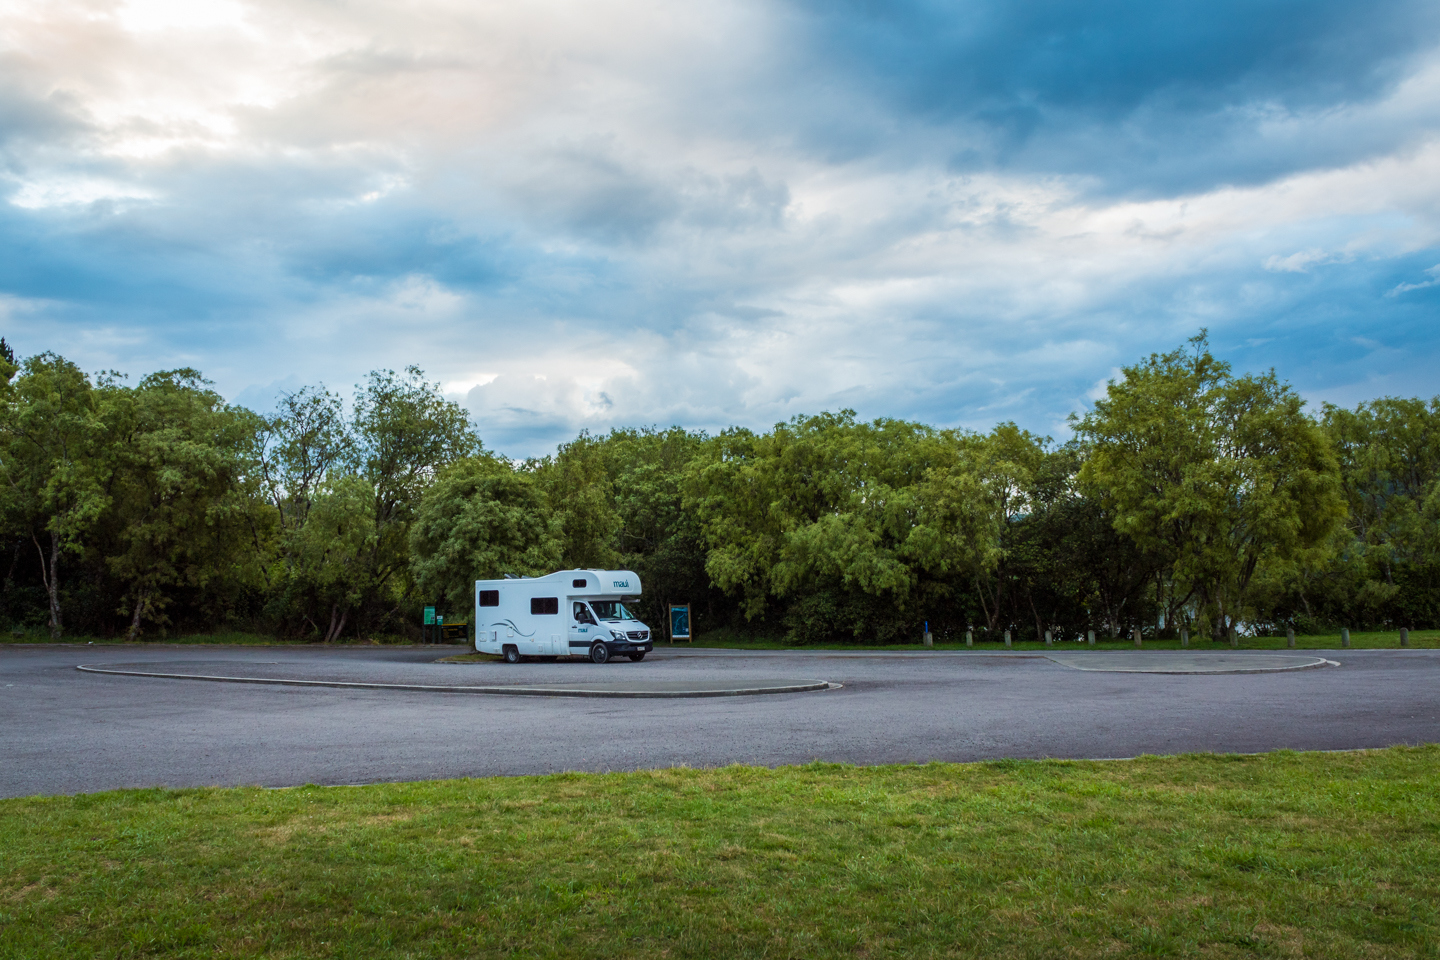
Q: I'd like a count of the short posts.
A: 11